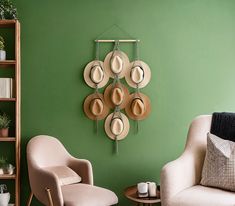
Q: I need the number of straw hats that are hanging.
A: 7